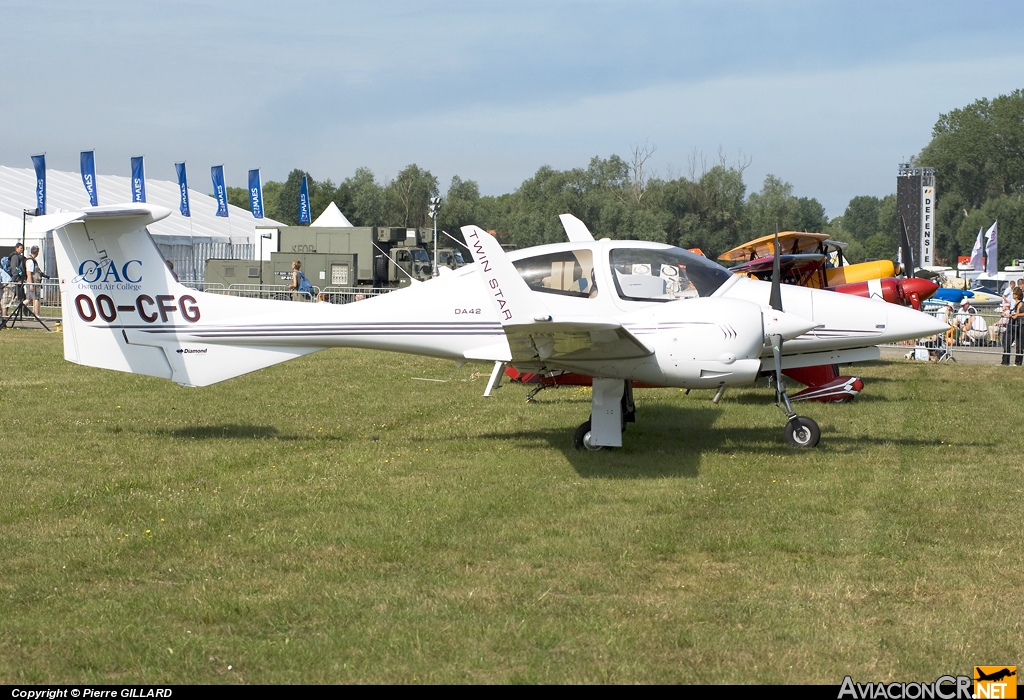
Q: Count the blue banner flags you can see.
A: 7